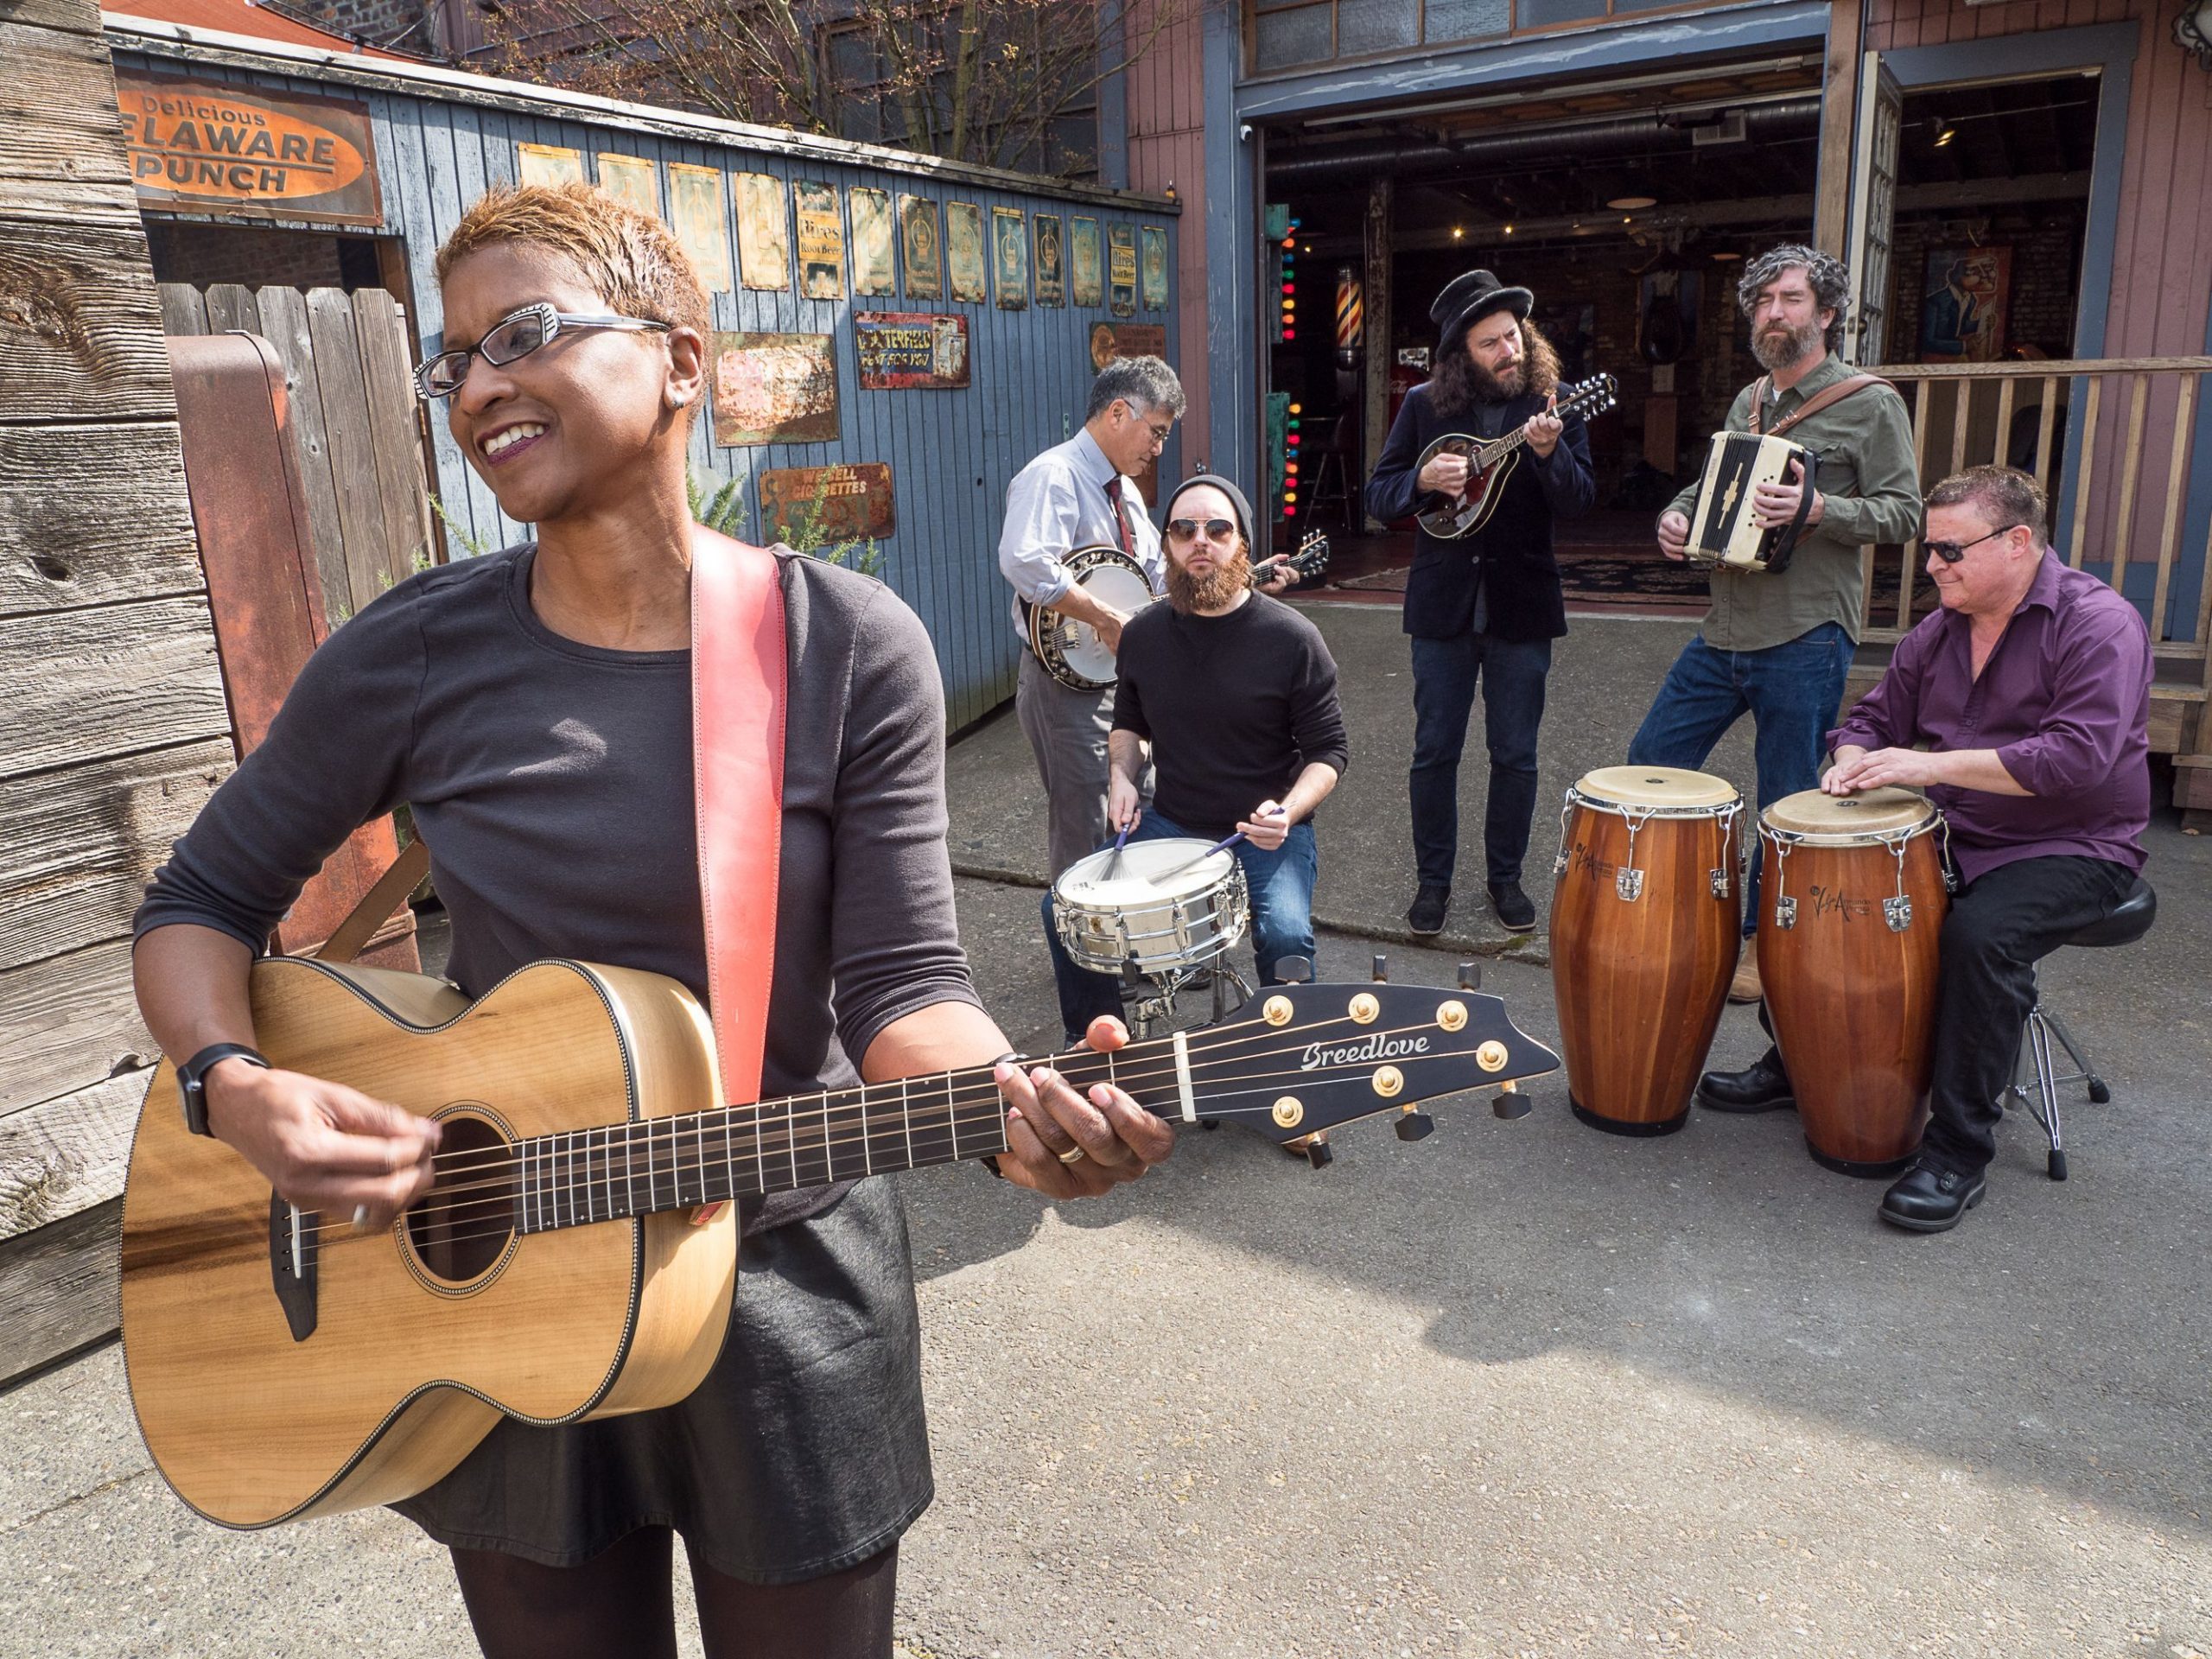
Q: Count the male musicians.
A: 5